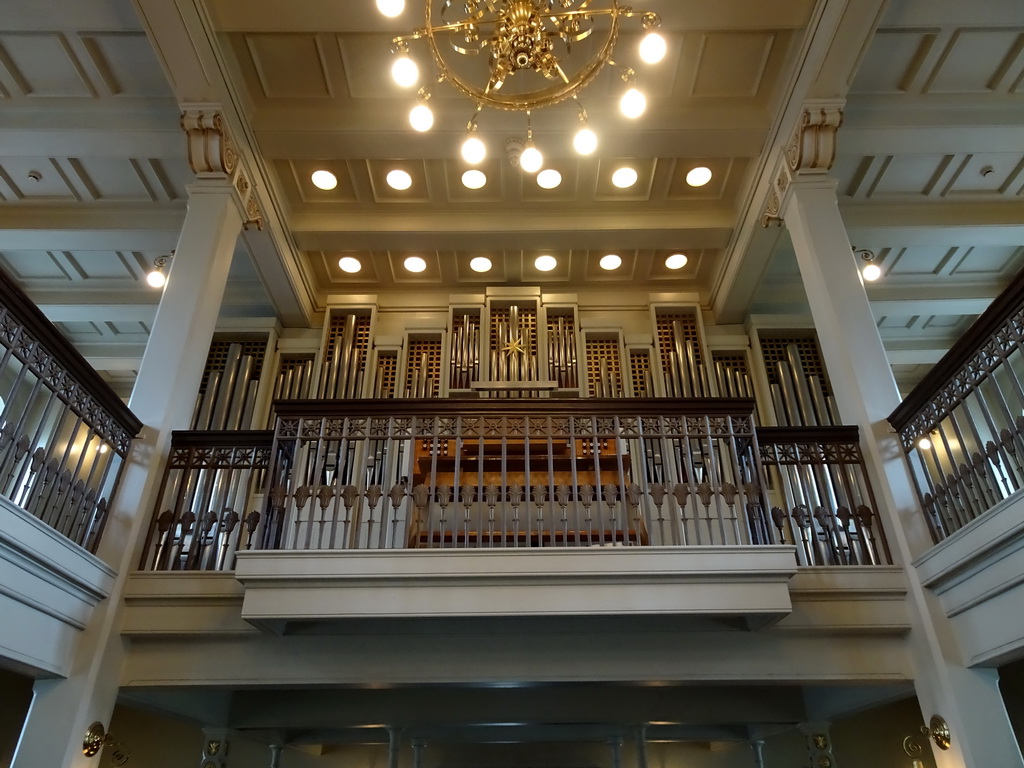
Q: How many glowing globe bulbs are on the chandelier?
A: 8